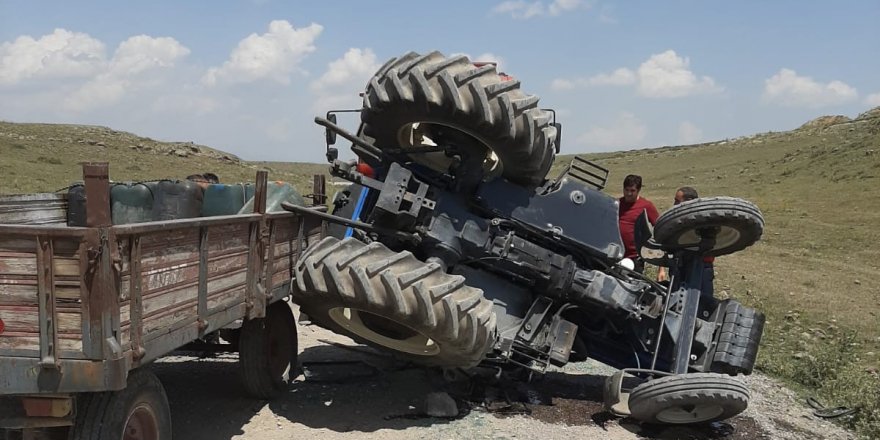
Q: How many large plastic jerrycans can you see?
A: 5